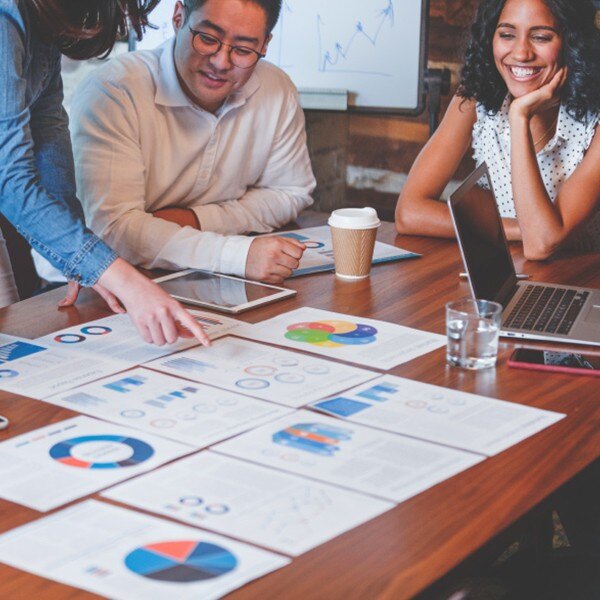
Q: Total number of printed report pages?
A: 11